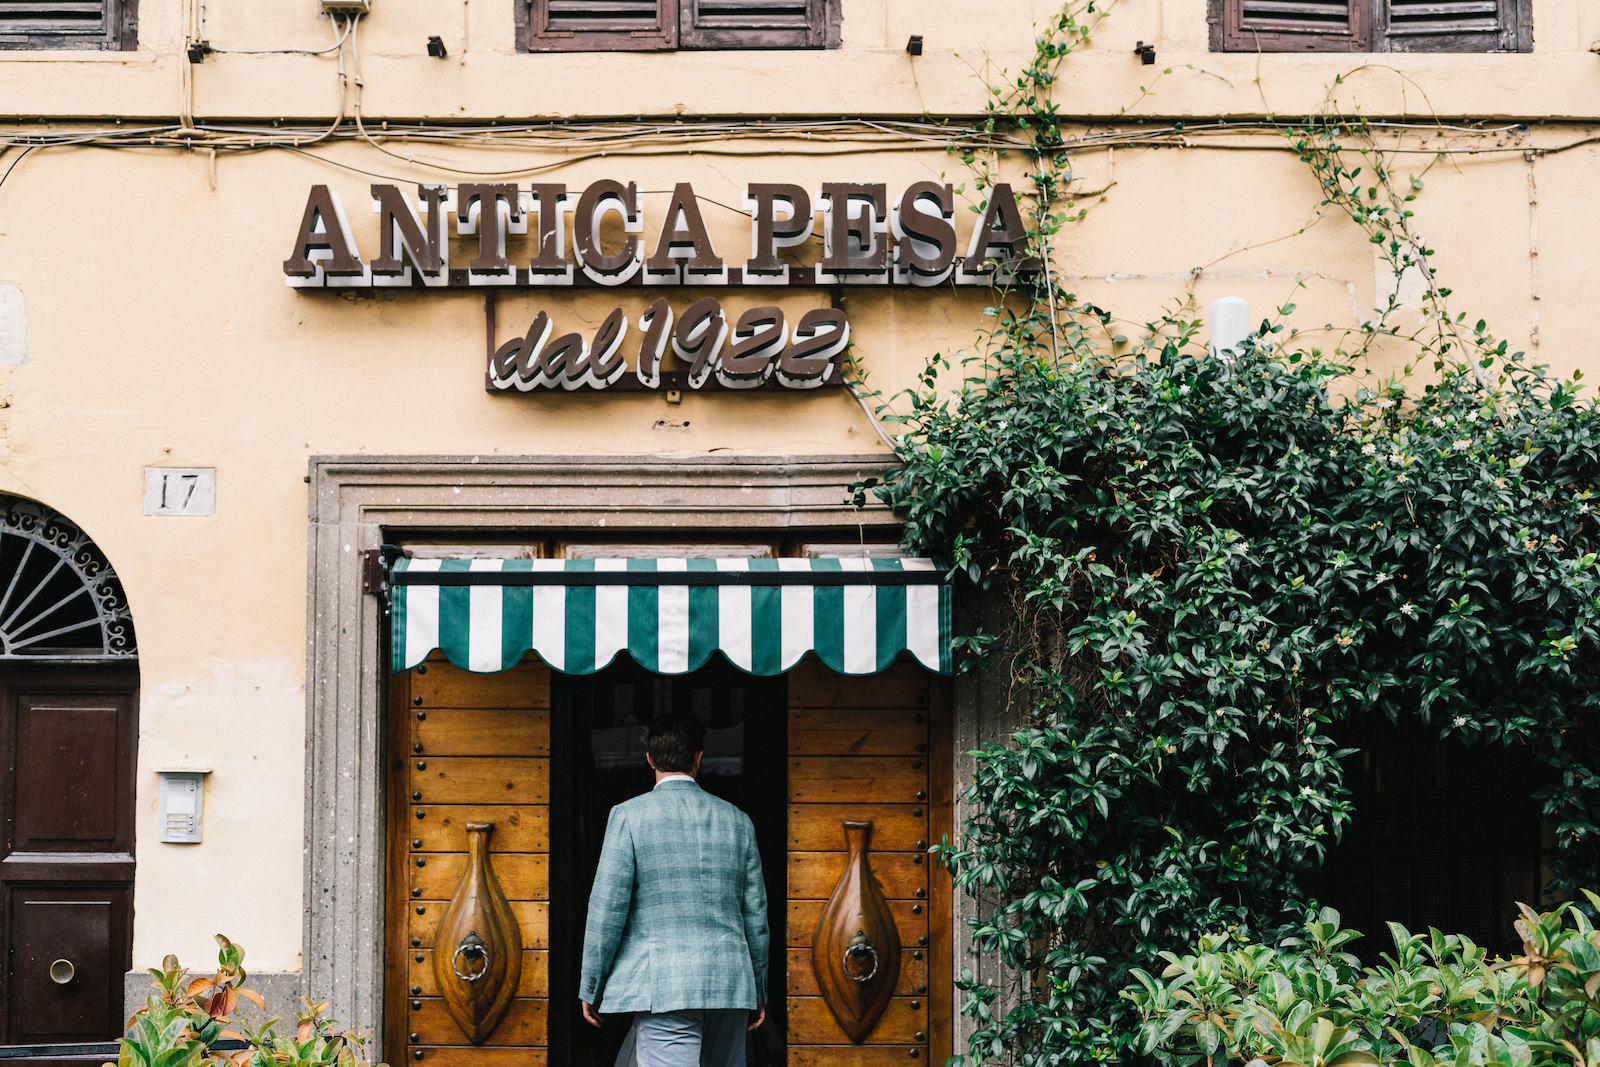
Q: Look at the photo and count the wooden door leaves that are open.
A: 2